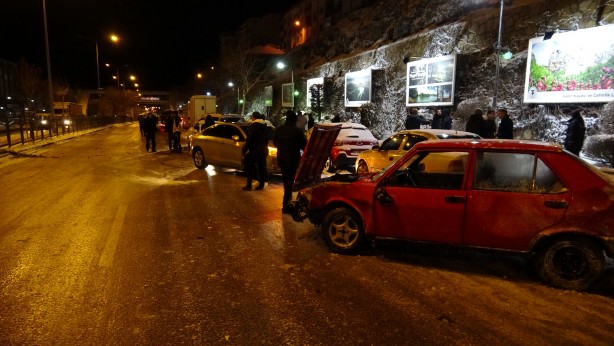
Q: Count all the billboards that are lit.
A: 4